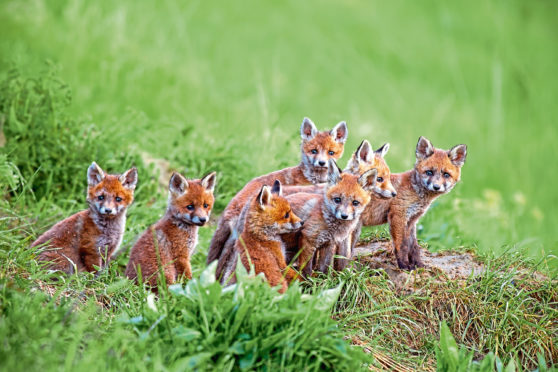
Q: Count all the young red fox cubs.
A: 7